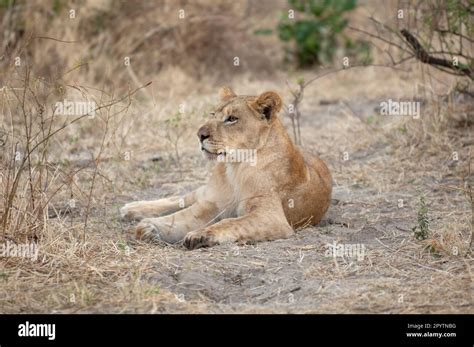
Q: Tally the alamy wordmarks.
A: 6